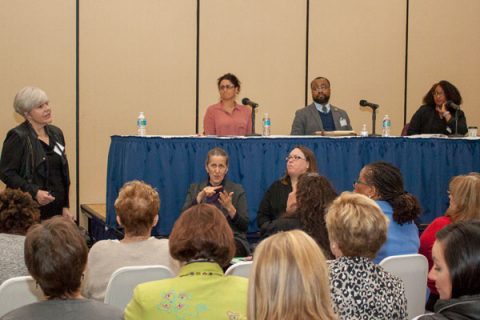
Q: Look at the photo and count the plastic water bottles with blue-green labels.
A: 3